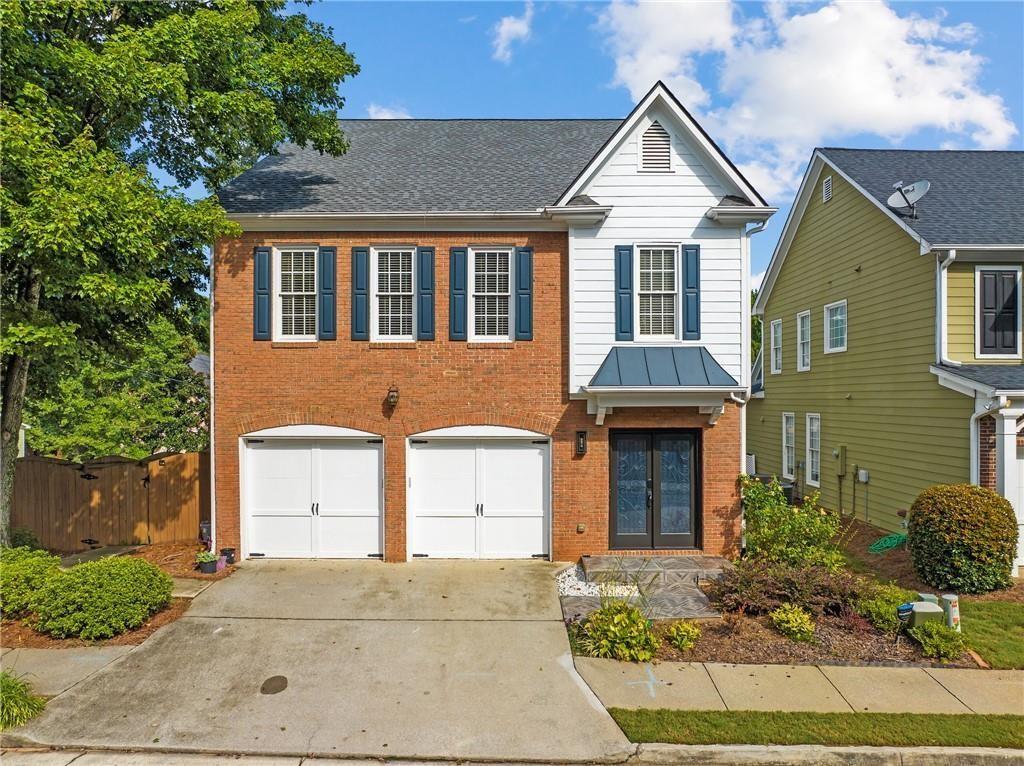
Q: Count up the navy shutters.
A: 8